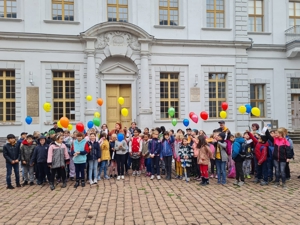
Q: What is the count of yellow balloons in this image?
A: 10